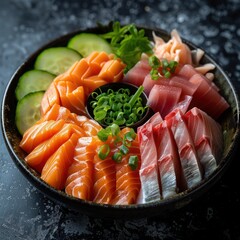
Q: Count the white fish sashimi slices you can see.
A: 4